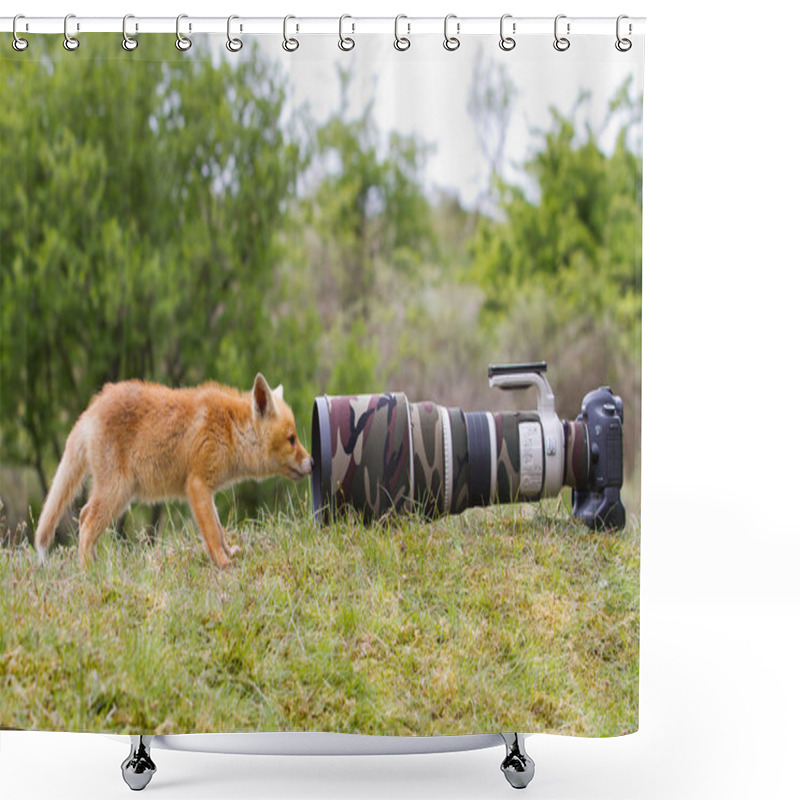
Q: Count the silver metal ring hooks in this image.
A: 12